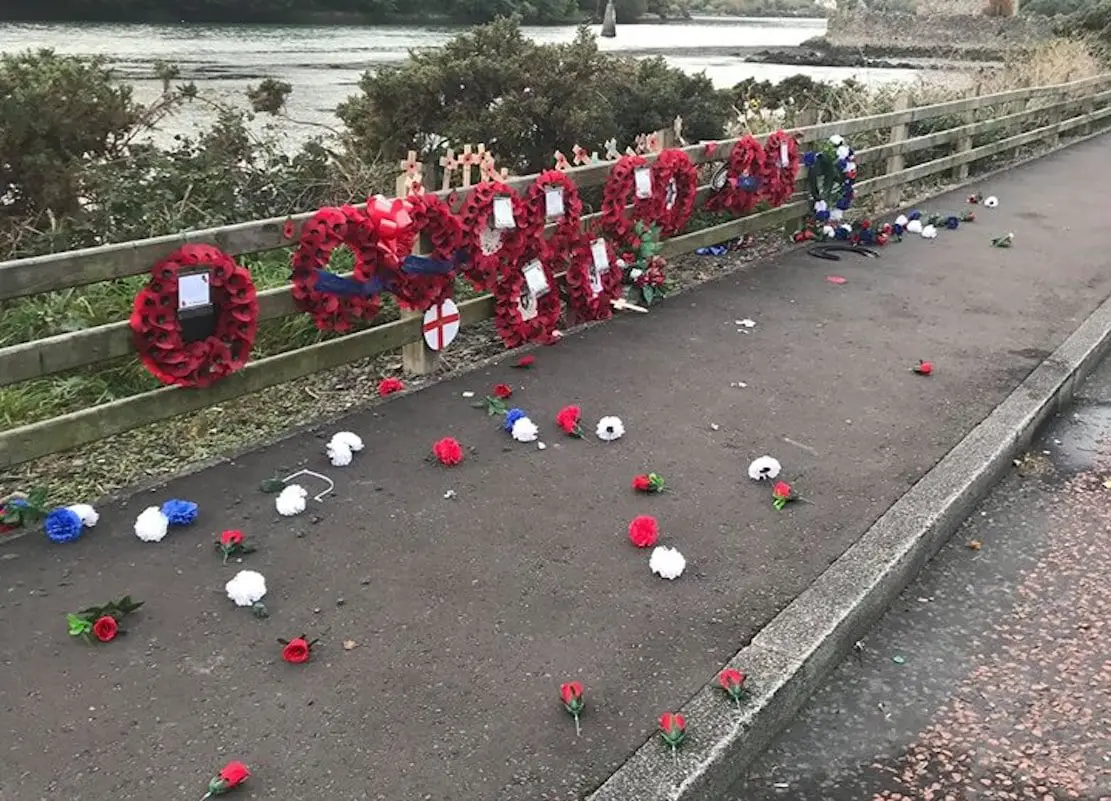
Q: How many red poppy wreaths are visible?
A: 11